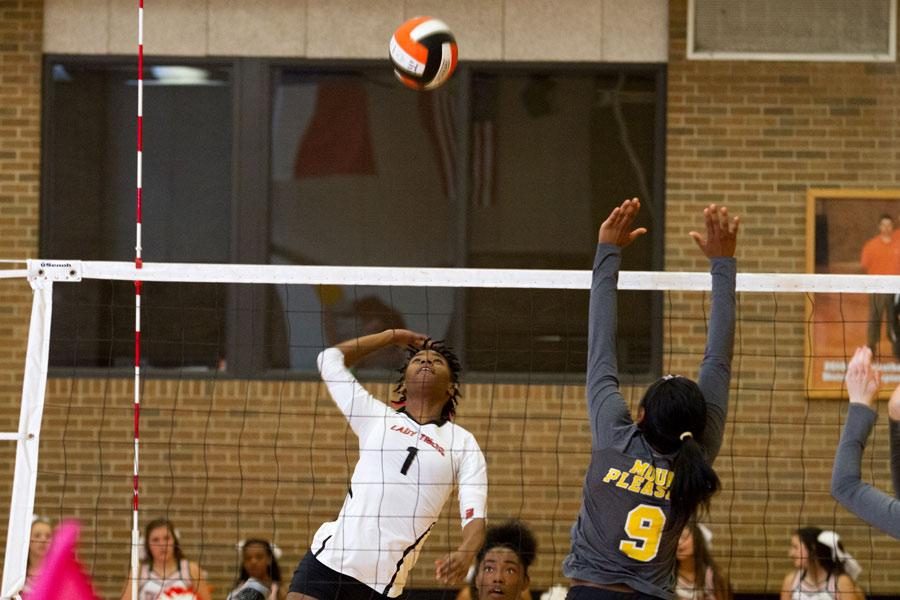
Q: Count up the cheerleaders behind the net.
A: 5